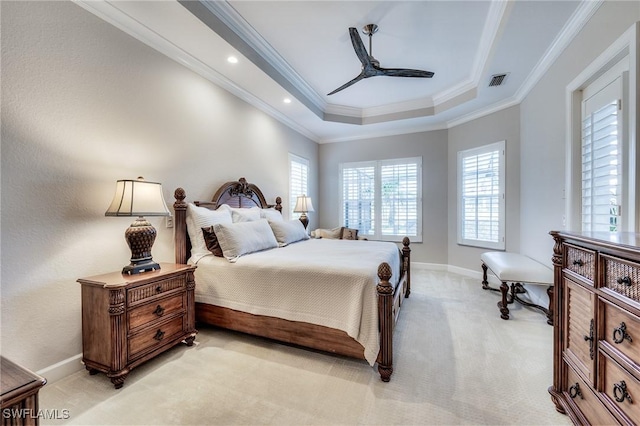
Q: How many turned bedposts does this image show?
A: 4